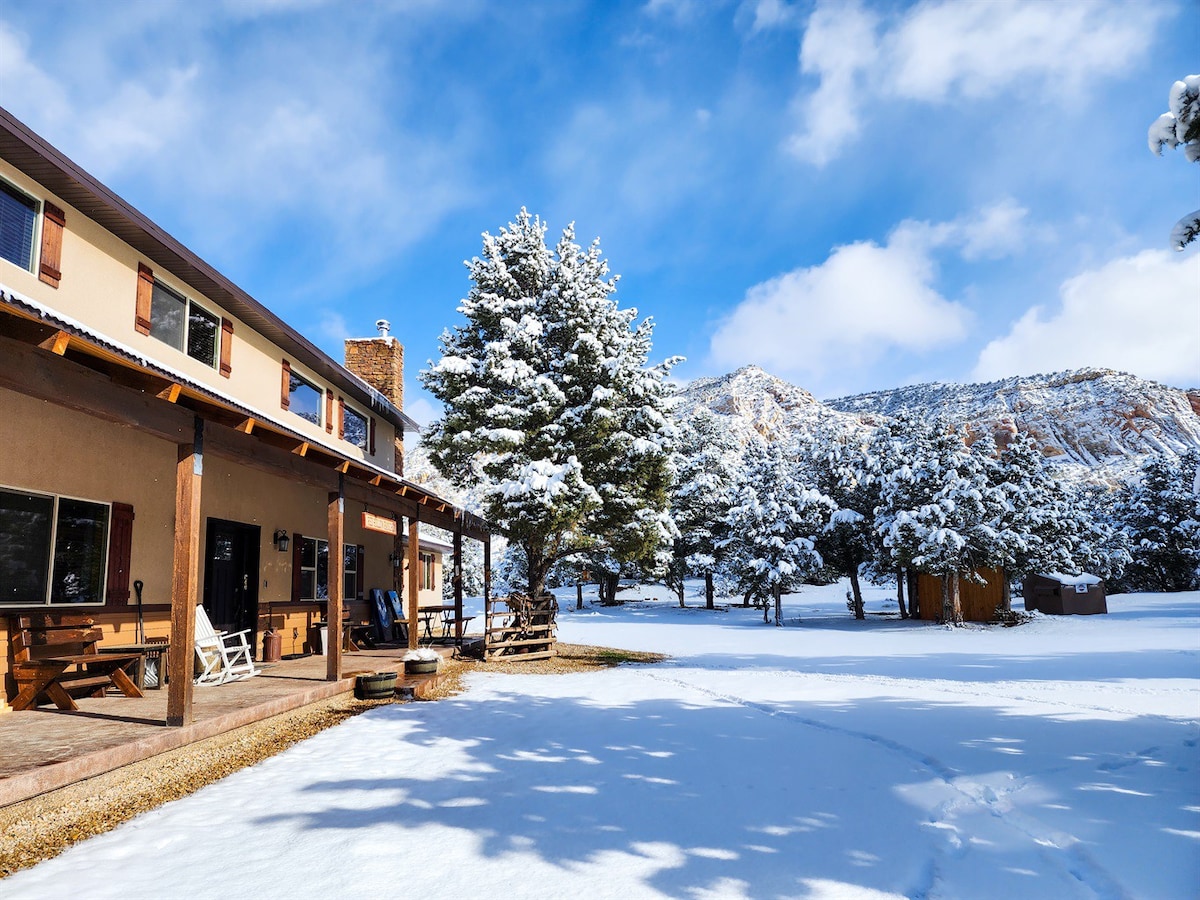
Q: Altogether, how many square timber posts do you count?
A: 5